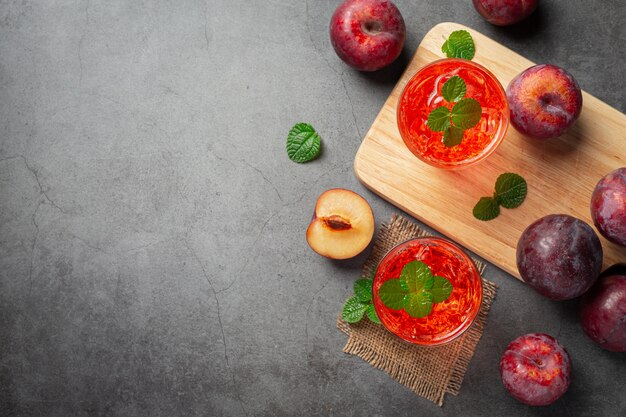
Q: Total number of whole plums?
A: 7